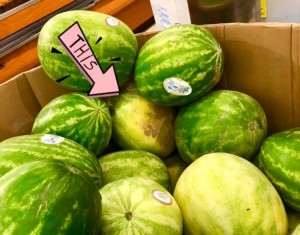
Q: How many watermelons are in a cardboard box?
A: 11